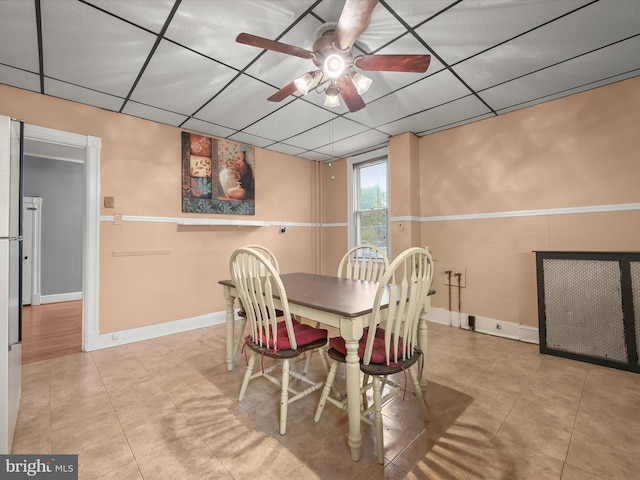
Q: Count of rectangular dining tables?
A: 1